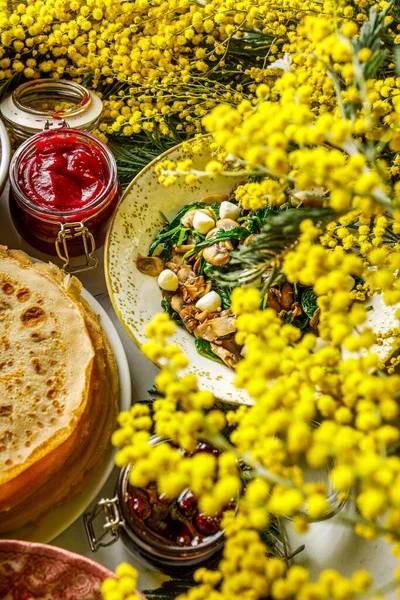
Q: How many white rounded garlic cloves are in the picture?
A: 4